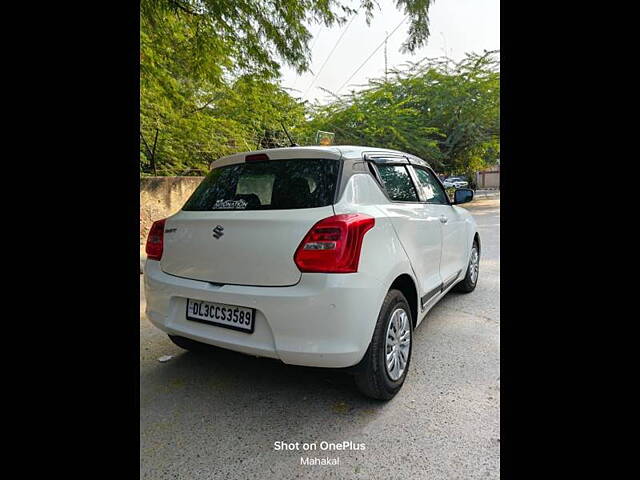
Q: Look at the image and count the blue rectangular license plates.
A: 0